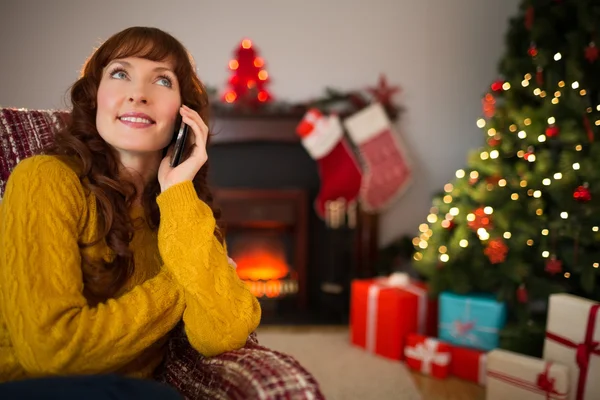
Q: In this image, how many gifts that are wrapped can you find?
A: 6